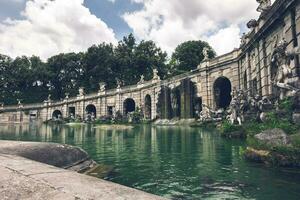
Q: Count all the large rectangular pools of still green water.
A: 1